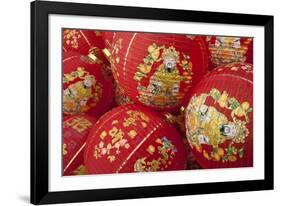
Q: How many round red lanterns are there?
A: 7